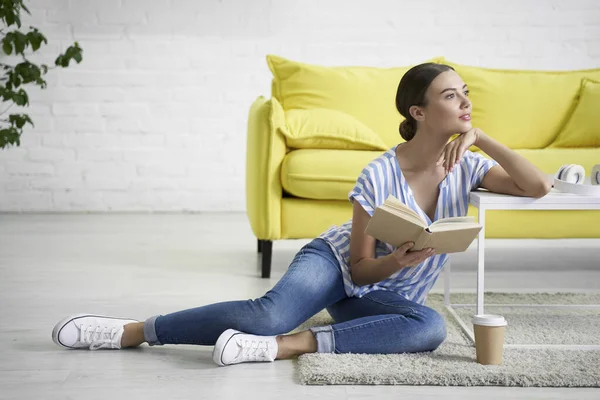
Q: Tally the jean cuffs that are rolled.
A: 2